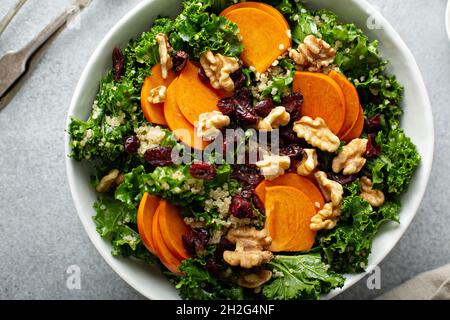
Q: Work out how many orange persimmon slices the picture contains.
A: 13